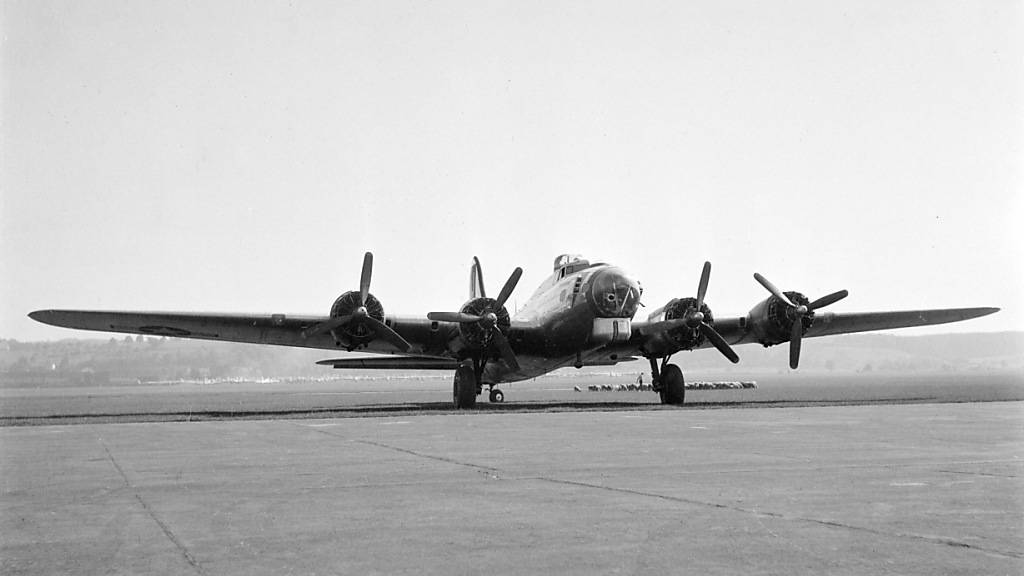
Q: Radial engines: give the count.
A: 4